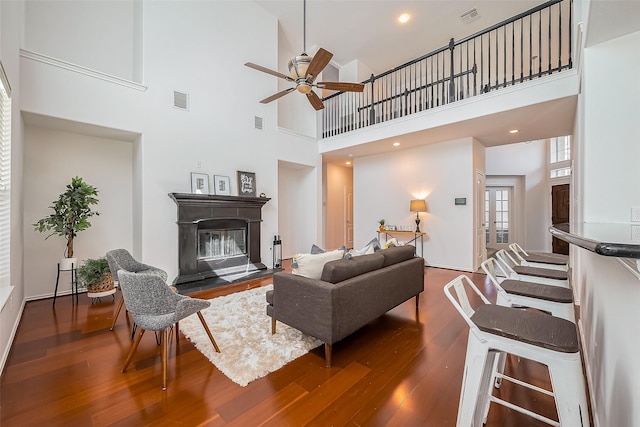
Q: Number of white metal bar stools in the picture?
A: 4